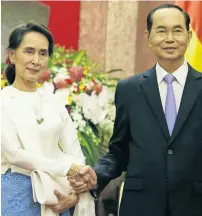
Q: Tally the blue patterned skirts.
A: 1